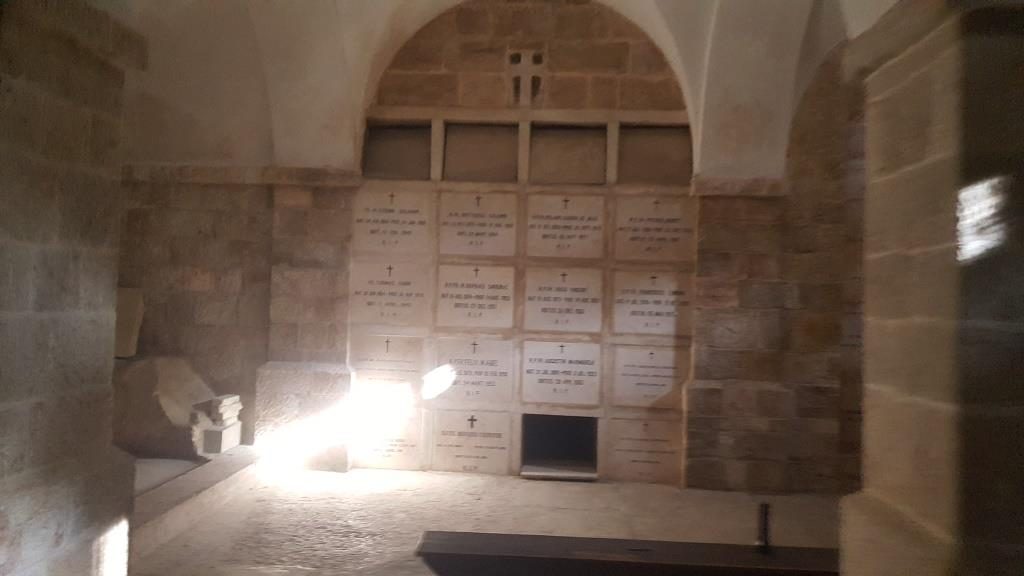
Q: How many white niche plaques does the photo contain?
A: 15